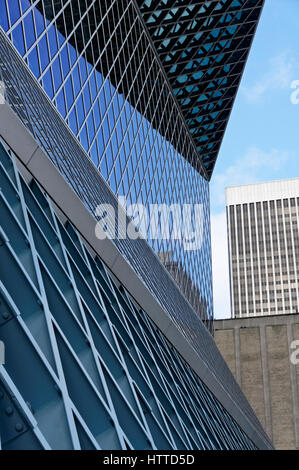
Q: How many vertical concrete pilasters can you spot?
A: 3